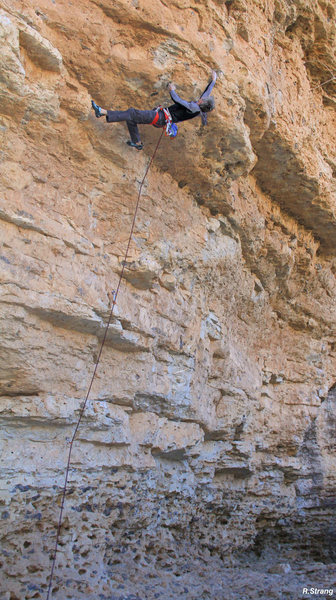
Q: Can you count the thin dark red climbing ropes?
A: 1